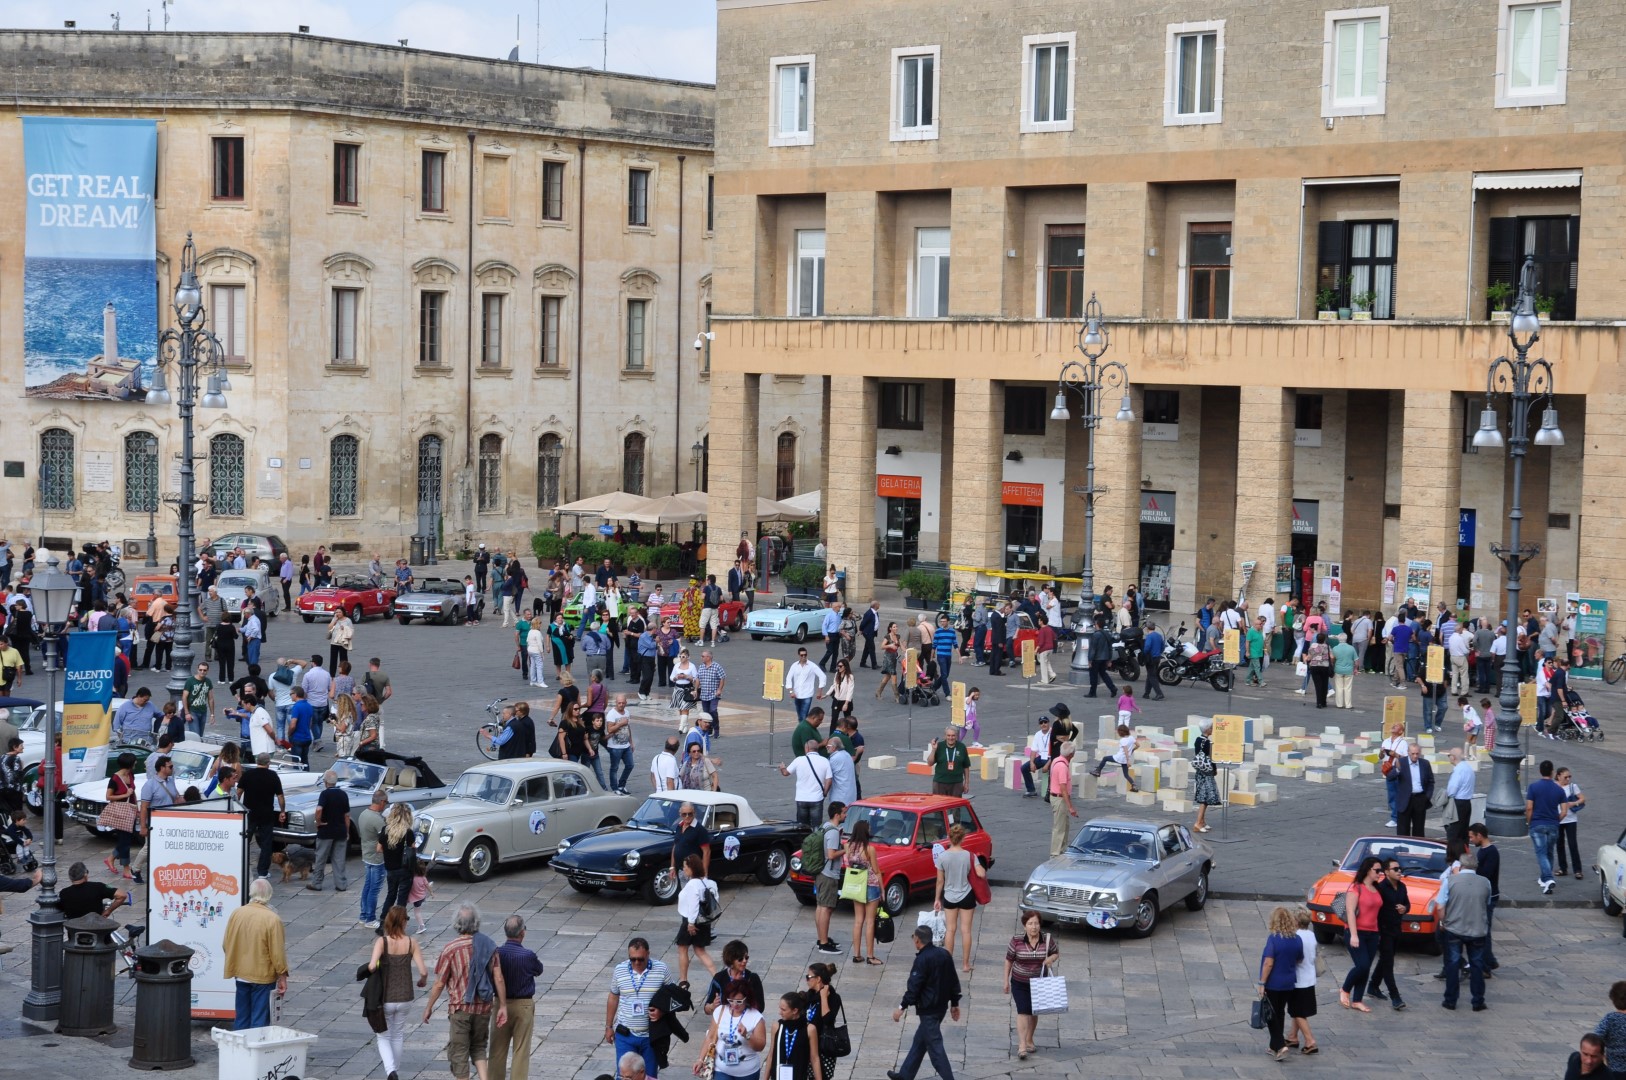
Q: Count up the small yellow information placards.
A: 9